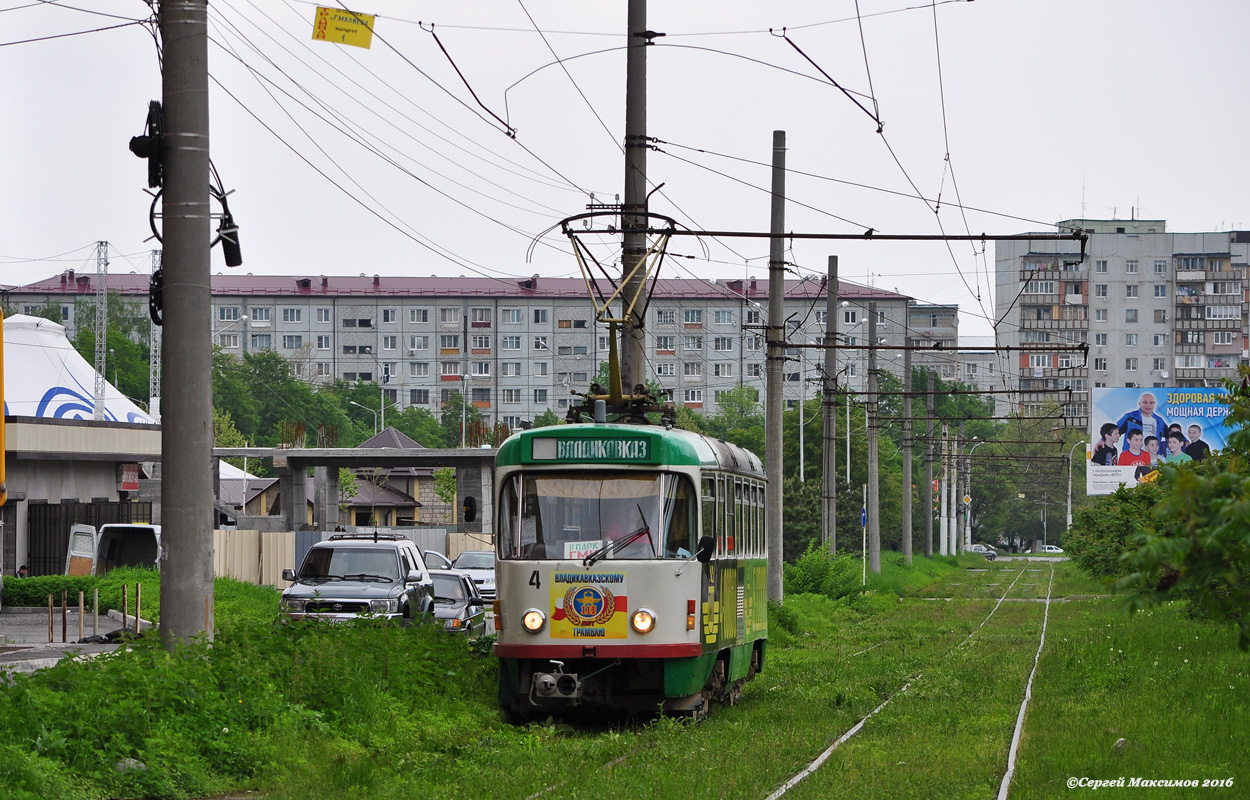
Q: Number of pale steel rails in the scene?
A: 2